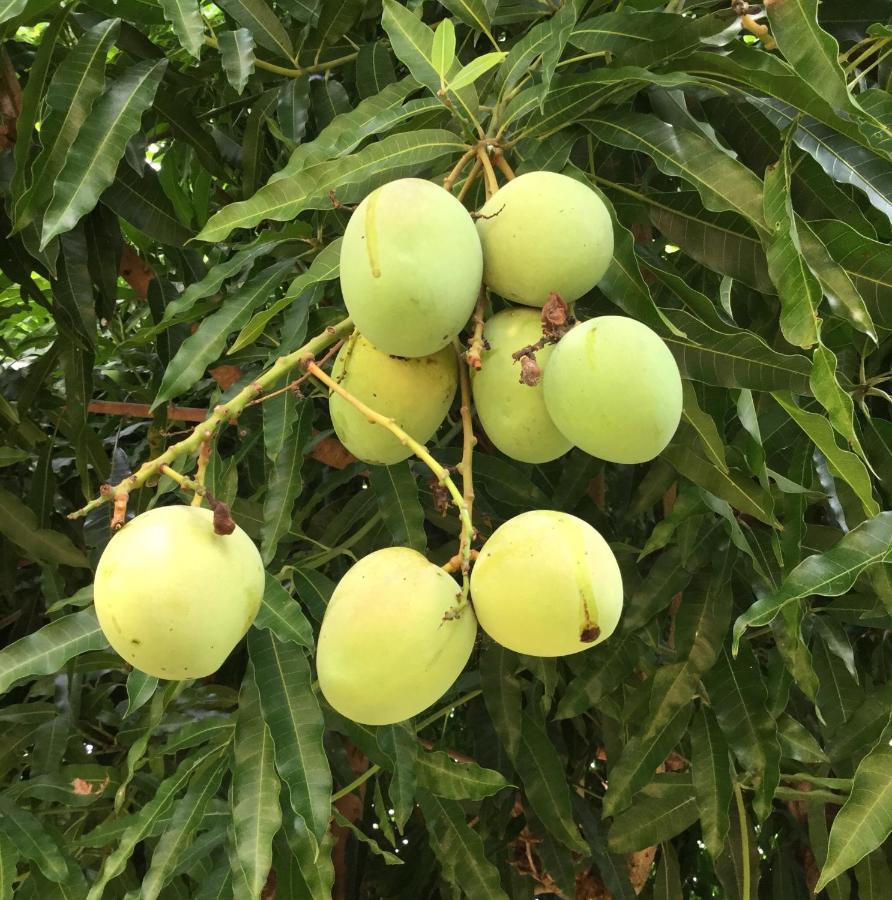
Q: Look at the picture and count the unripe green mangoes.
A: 8